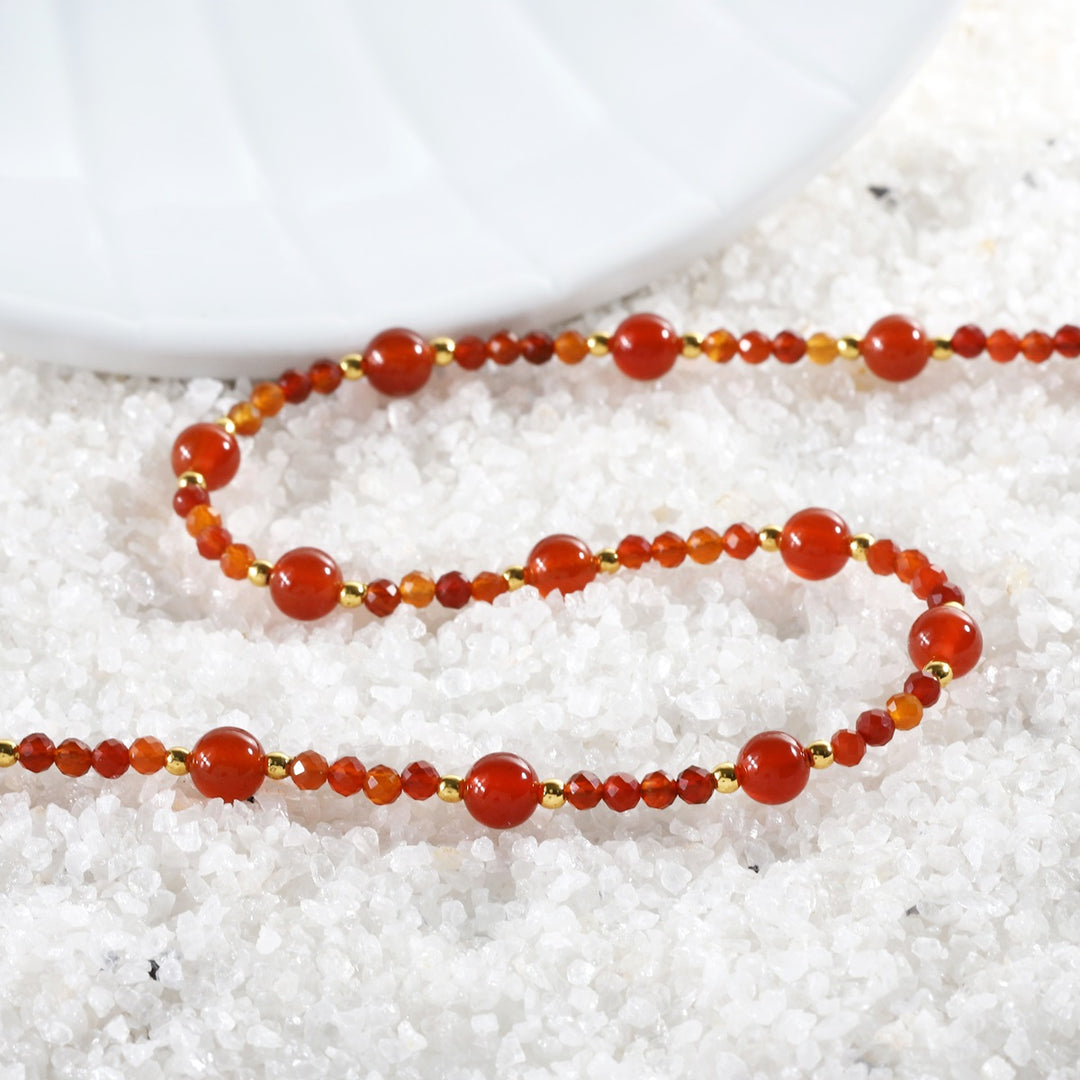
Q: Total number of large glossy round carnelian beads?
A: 11